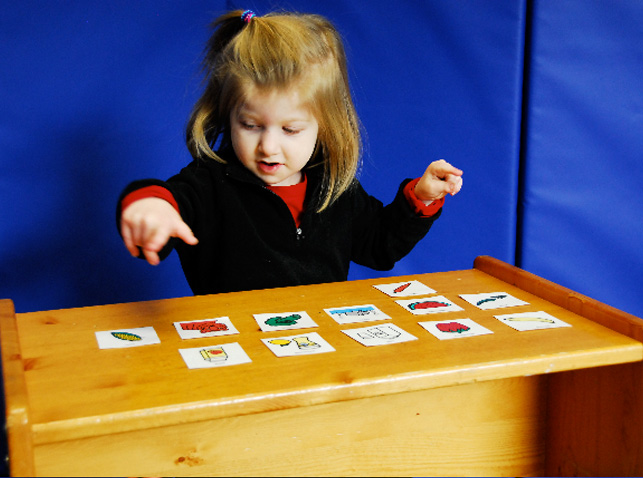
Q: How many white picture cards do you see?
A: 12